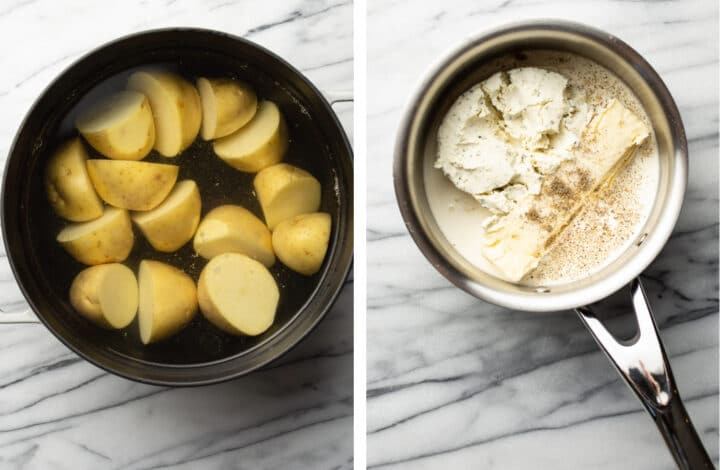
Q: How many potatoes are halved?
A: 14